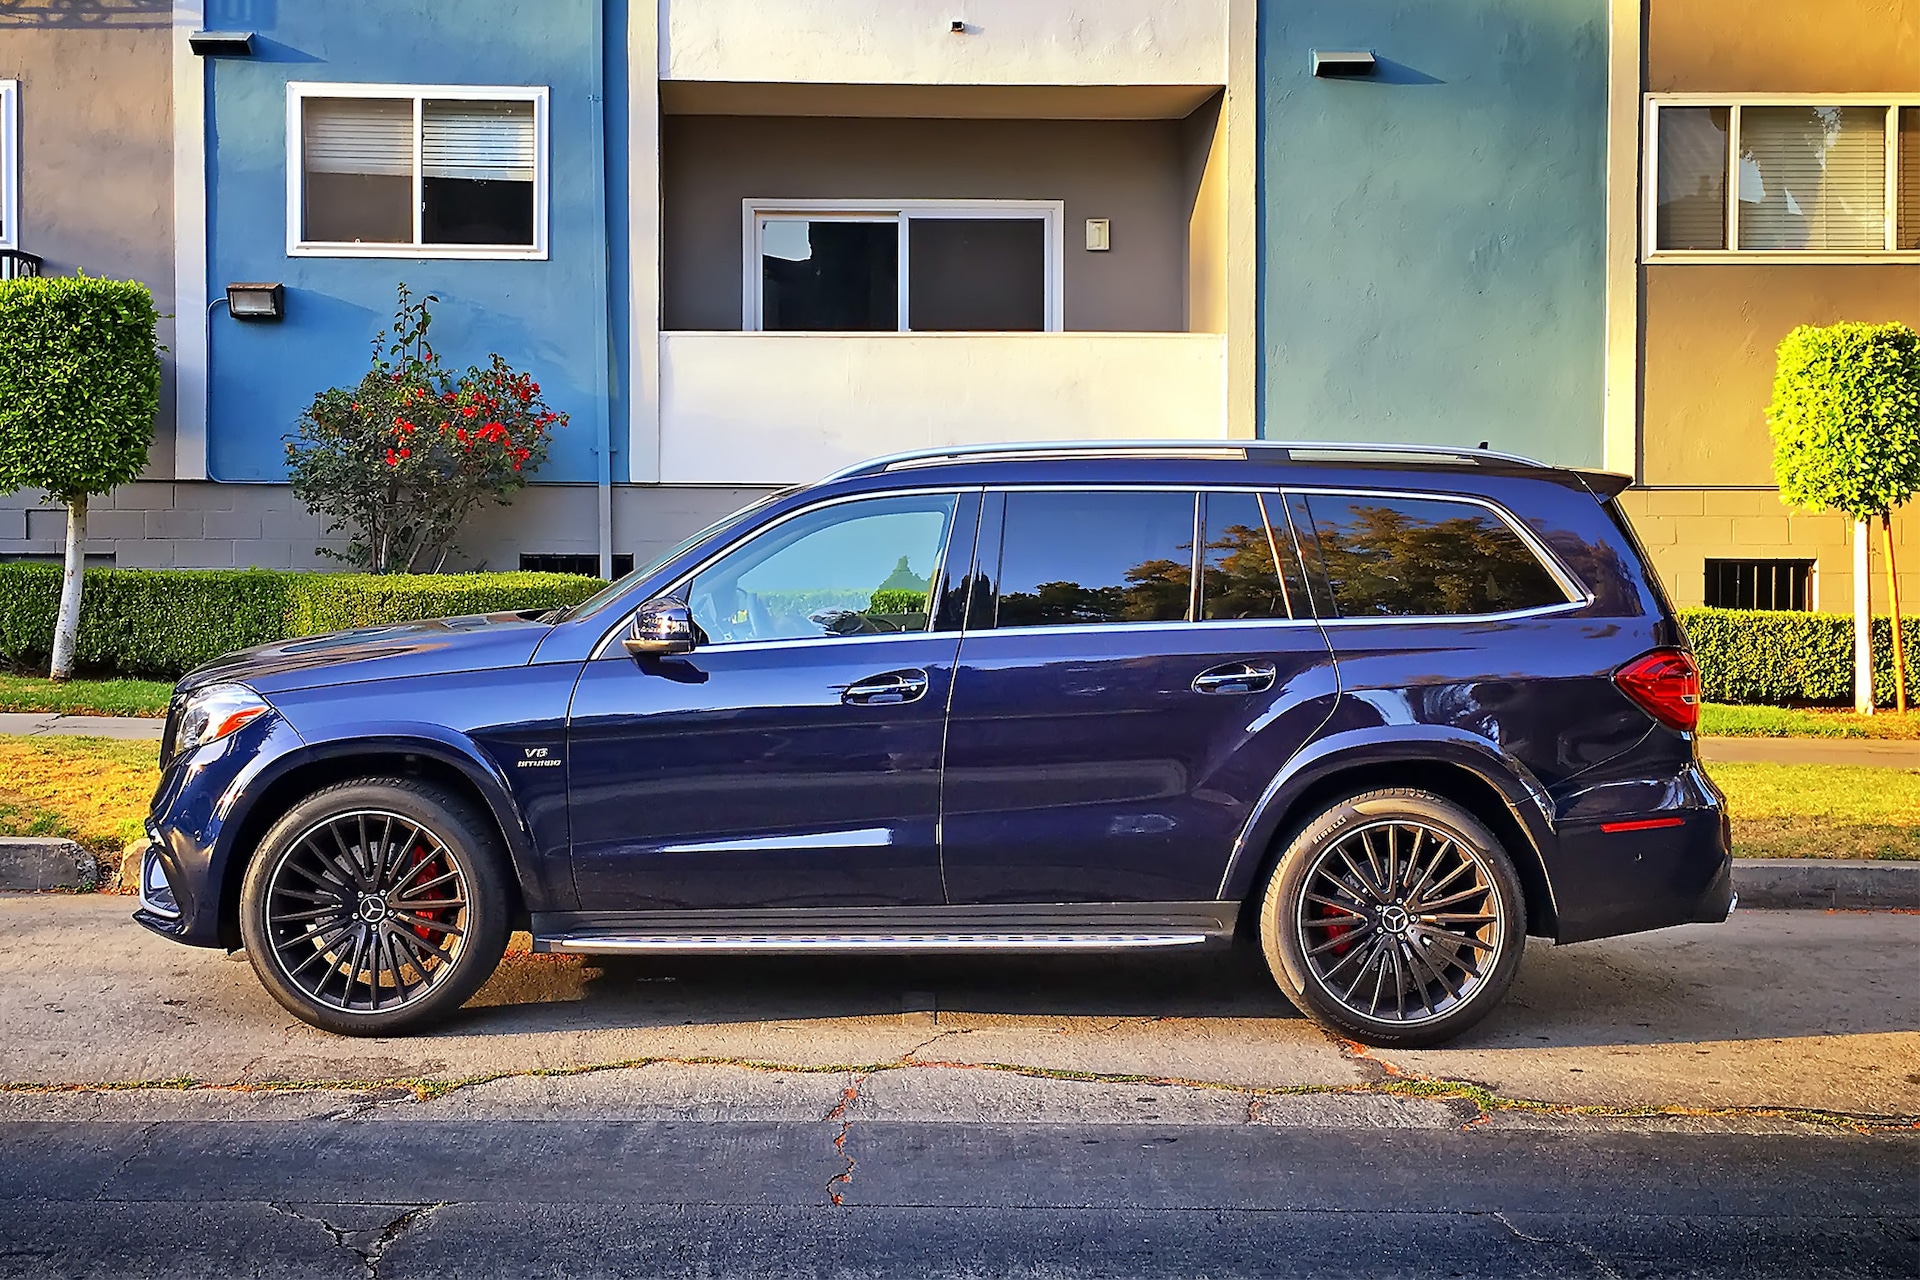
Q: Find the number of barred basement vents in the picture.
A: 2